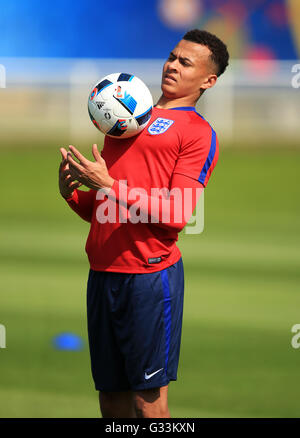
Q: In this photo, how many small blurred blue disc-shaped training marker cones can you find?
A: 1